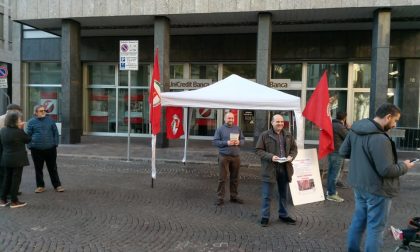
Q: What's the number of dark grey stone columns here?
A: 4